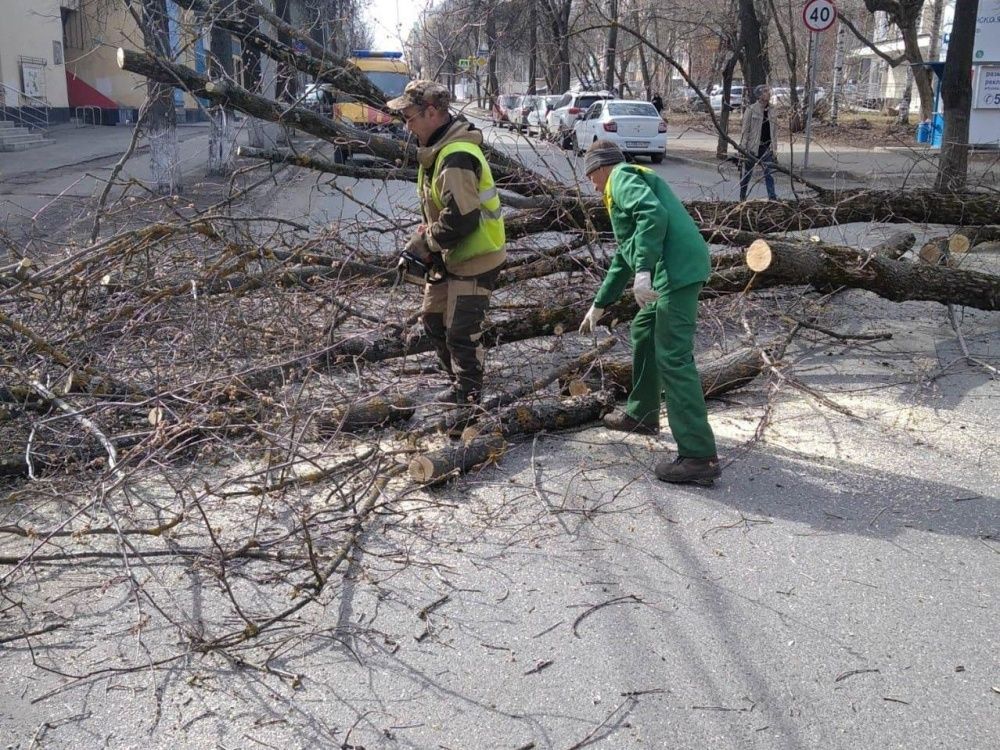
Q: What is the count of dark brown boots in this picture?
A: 2